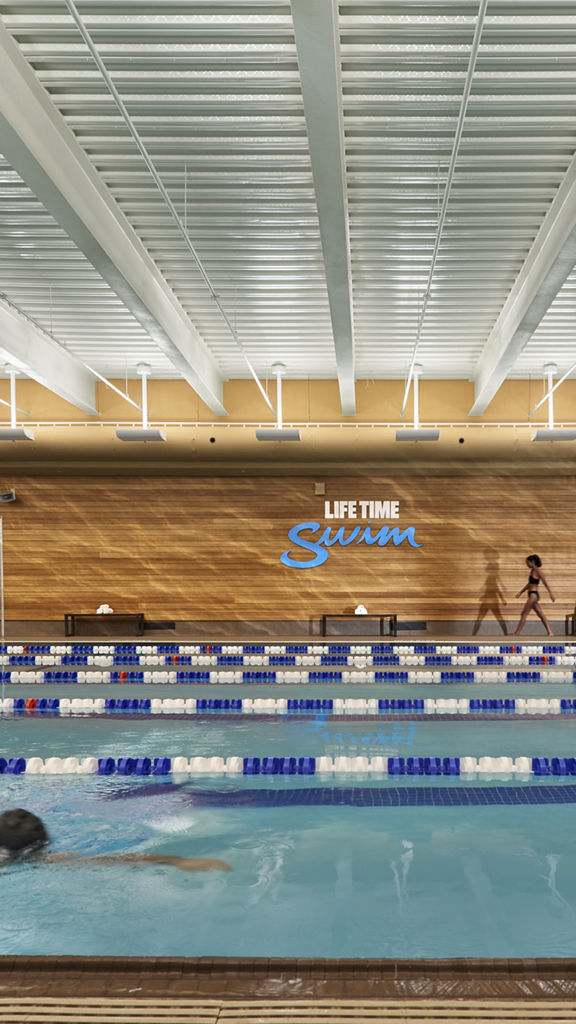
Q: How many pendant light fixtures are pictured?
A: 5